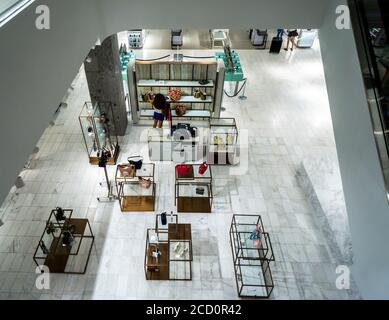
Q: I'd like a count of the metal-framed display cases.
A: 7